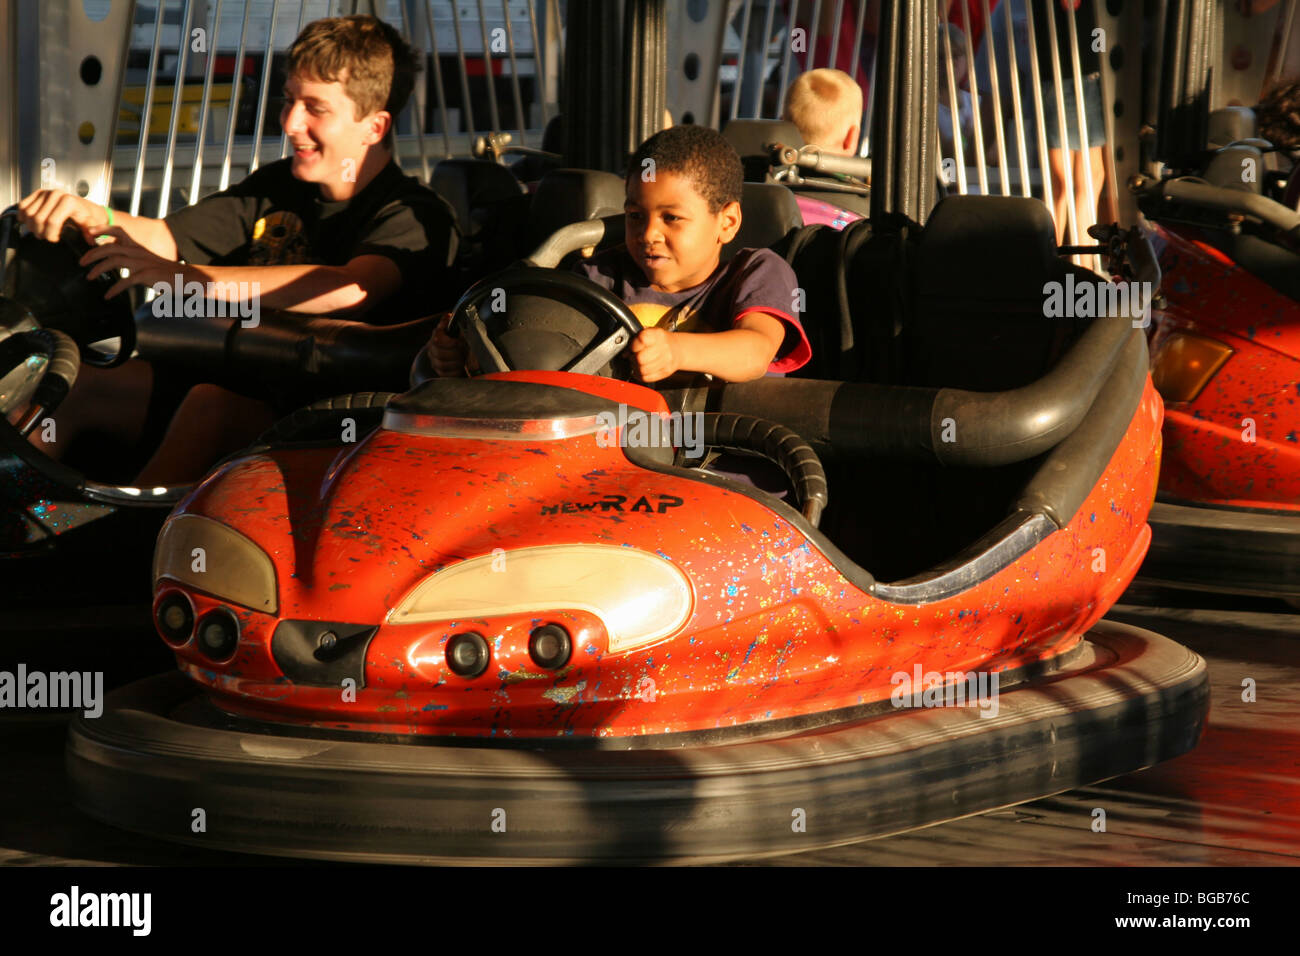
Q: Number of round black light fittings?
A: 4